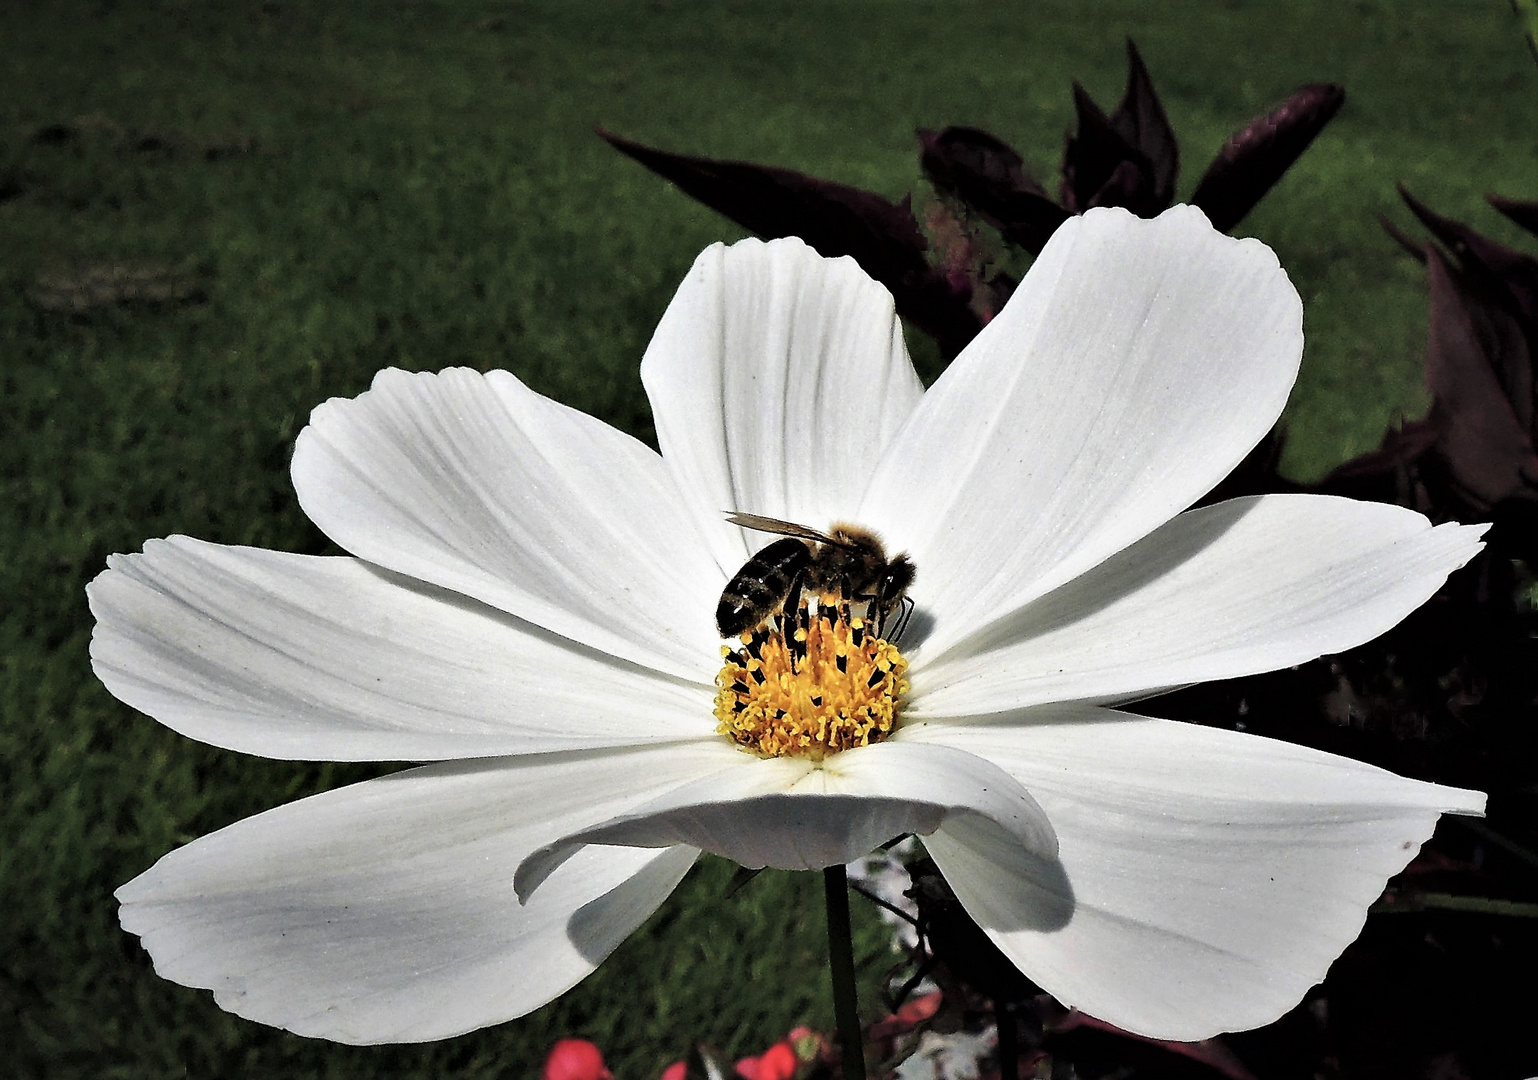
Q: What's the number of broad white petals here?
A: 8